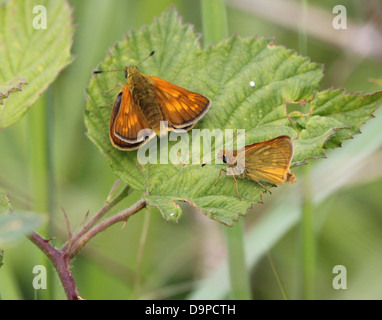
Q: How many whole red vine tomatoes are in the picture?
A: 0